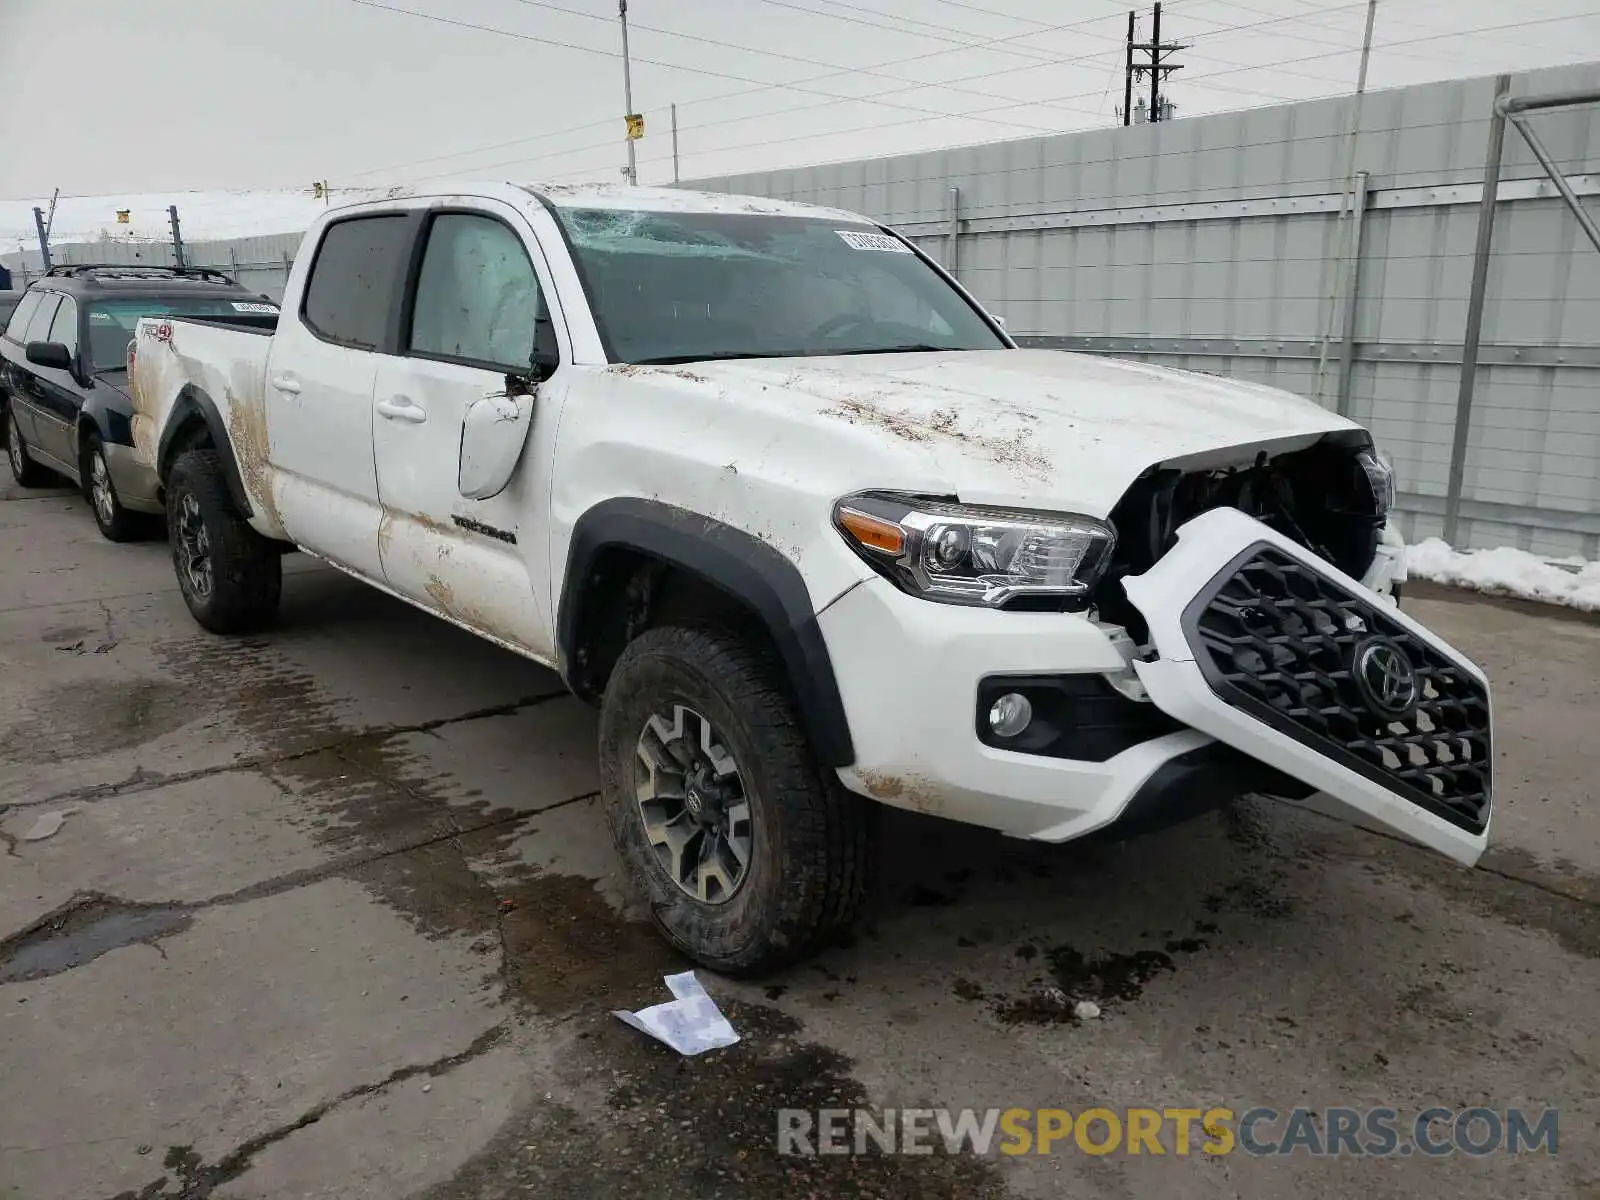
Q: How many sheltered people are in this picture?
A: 0